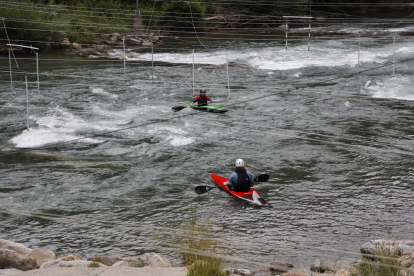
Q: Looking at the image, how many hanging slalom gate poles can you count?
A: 11